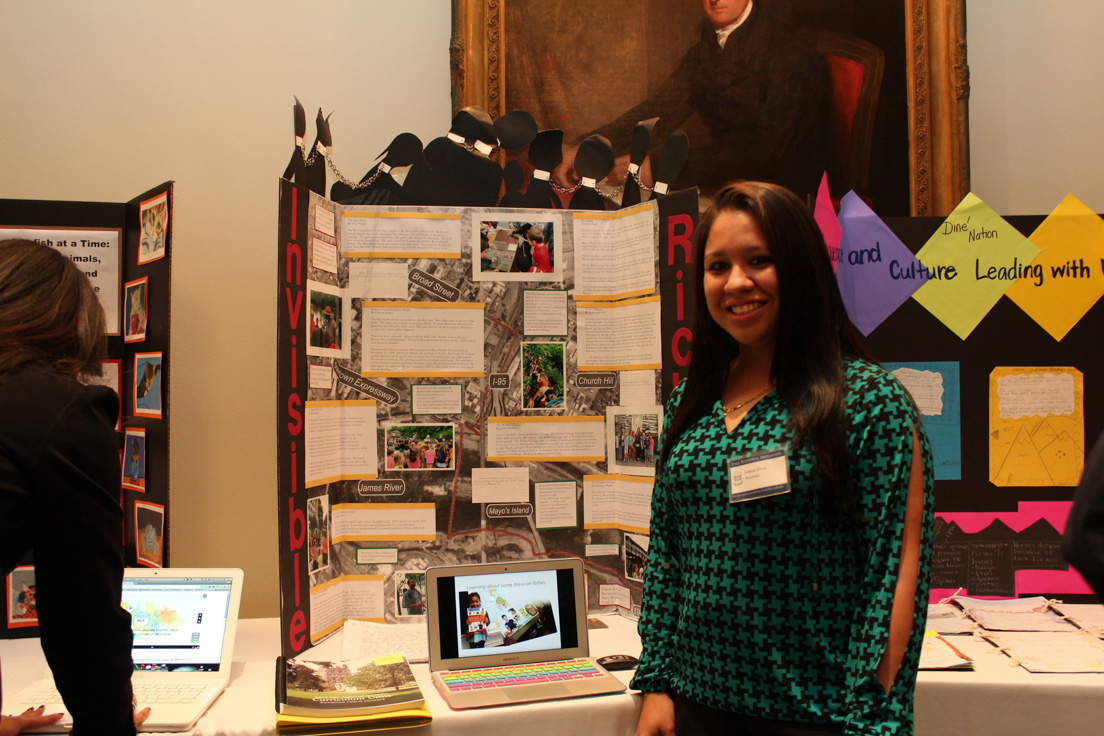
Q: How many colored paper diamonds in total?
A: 4